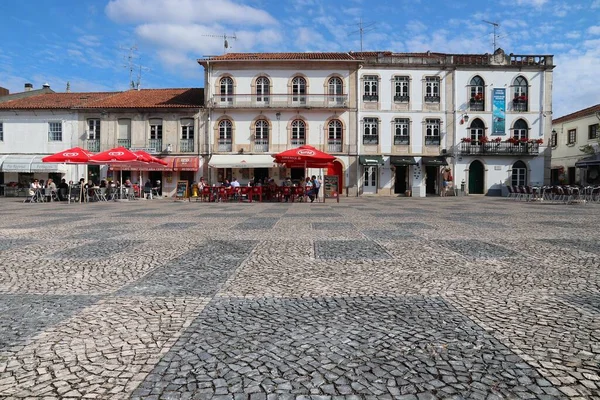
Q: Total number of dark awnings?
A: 3